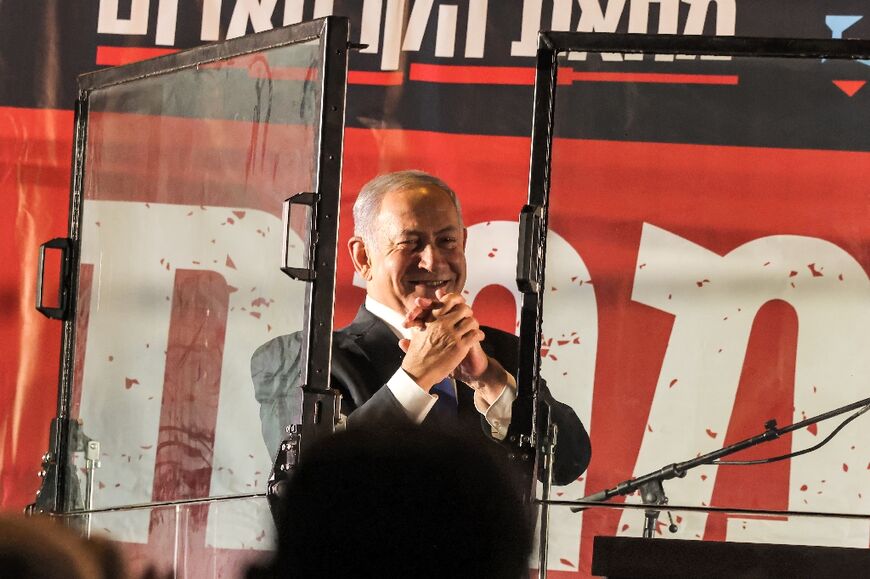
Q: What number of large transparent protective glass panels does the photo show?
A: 2